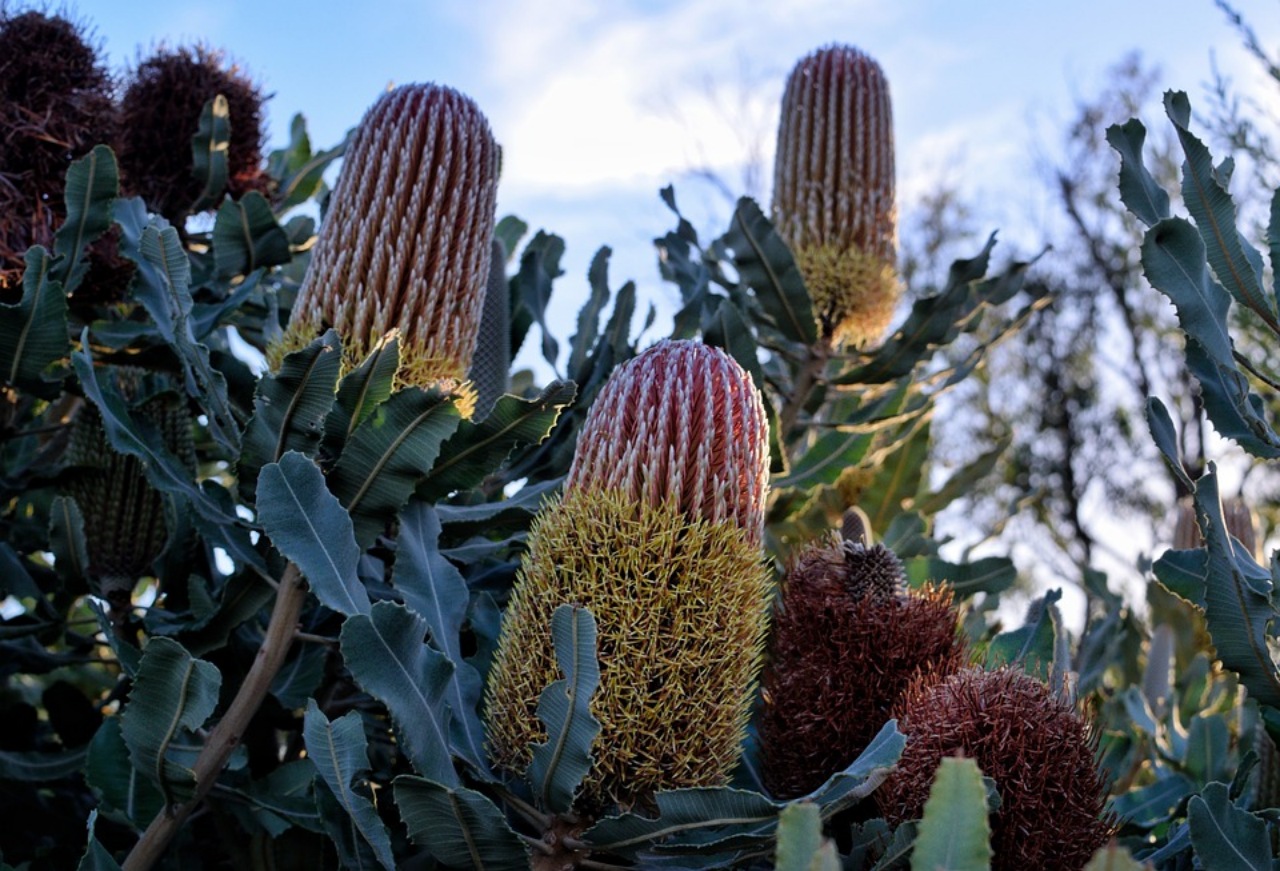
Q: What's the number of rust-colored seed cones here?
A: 4